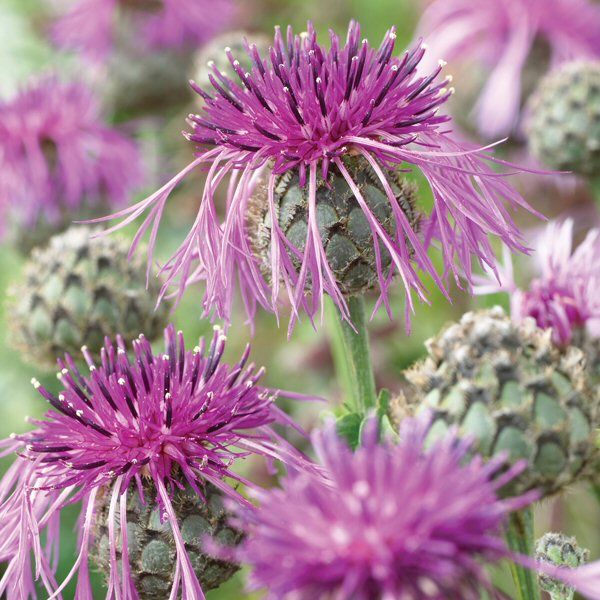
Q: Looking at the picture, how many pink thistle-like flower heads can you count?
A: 7